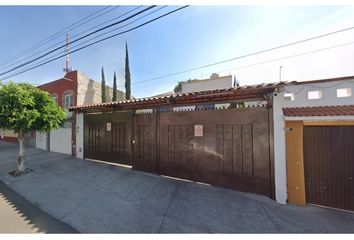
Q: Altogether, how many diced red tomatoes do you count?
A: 0